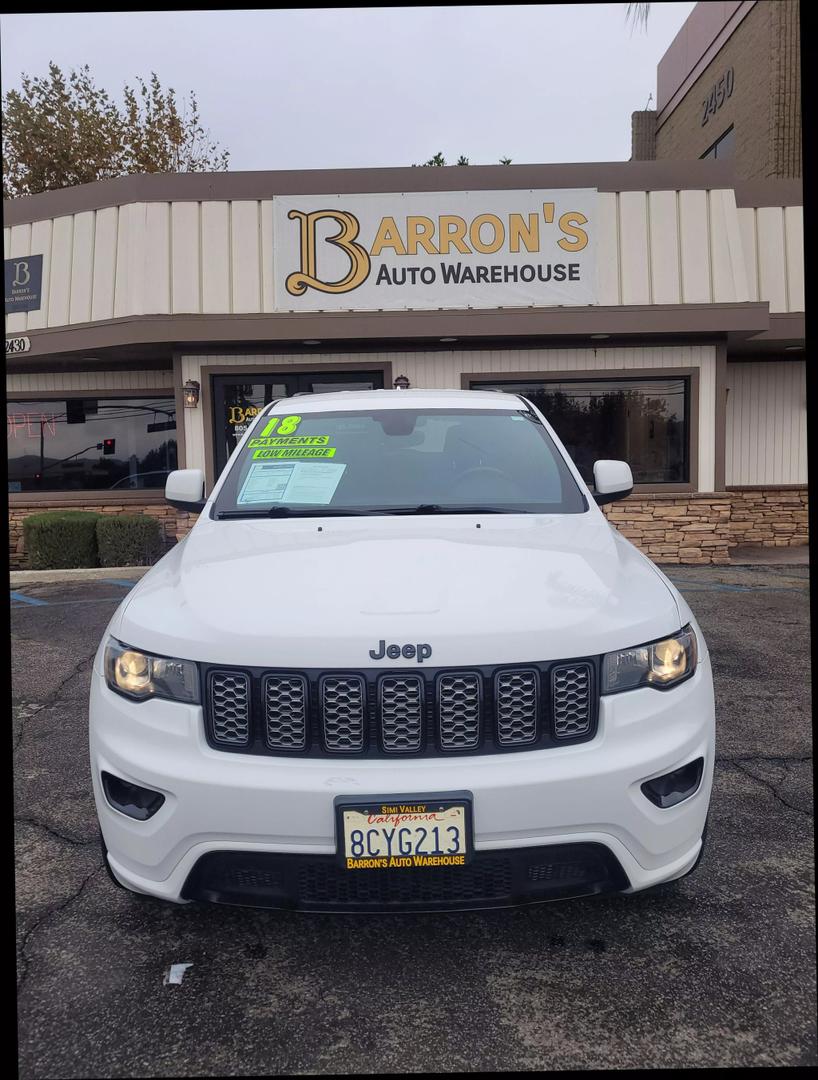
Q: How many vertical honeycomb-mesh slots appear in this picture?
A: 7